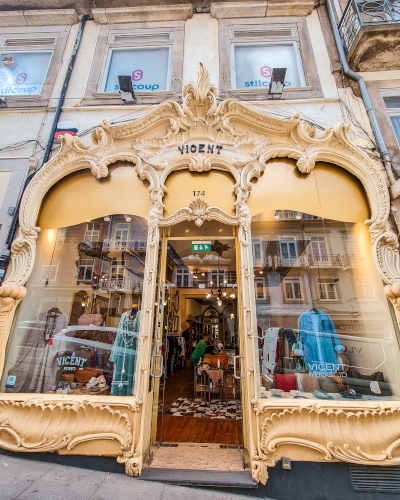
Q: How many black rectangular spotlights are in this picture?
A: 2